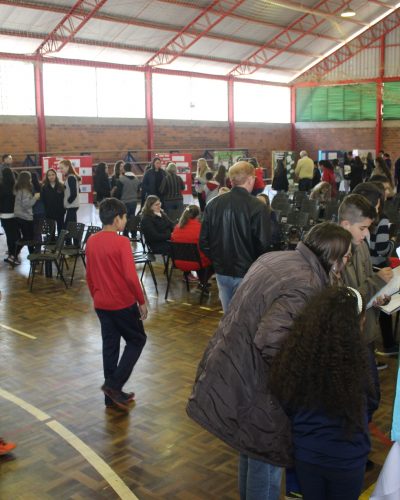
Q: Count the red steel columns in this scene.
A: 5